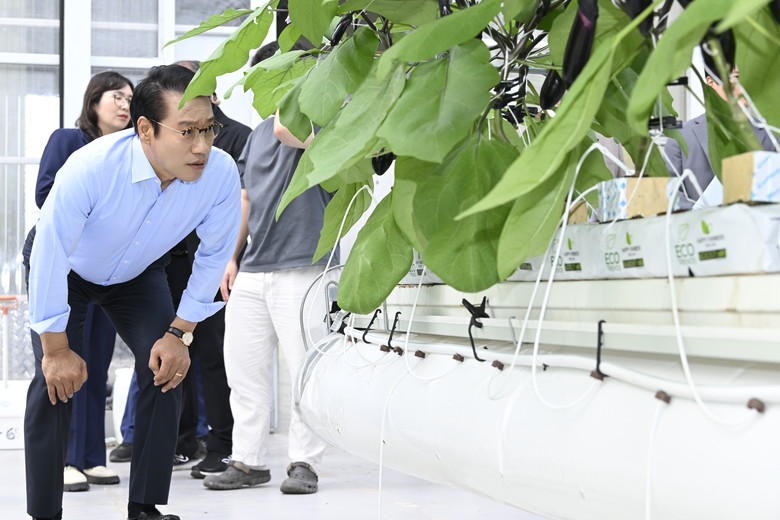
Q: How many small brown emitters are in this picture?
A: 9